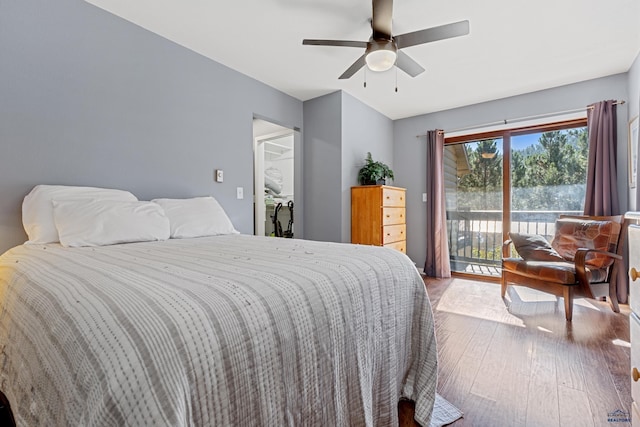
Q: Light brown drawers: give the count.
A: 4